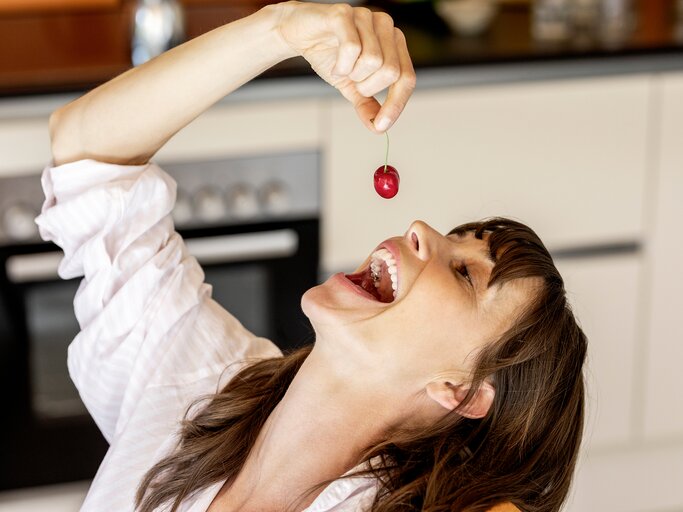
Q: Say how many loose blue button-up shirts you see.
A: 0